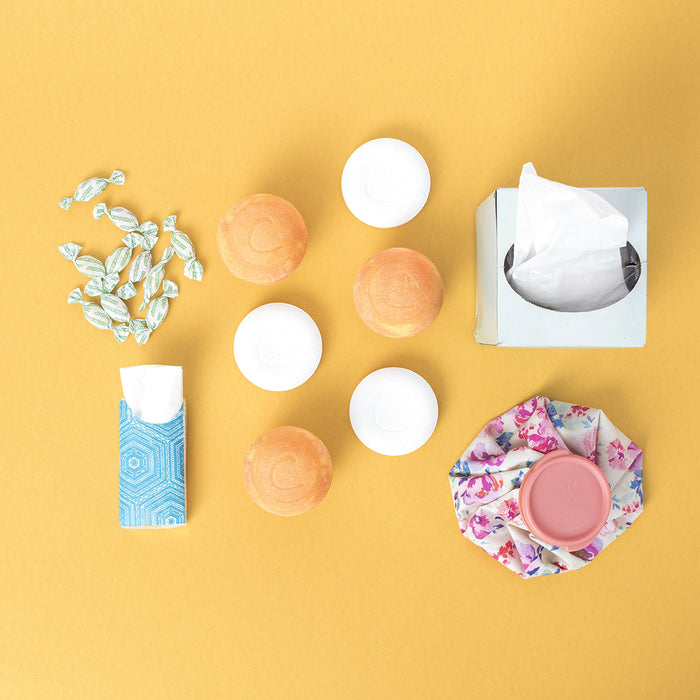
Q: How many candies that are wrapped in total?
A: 10